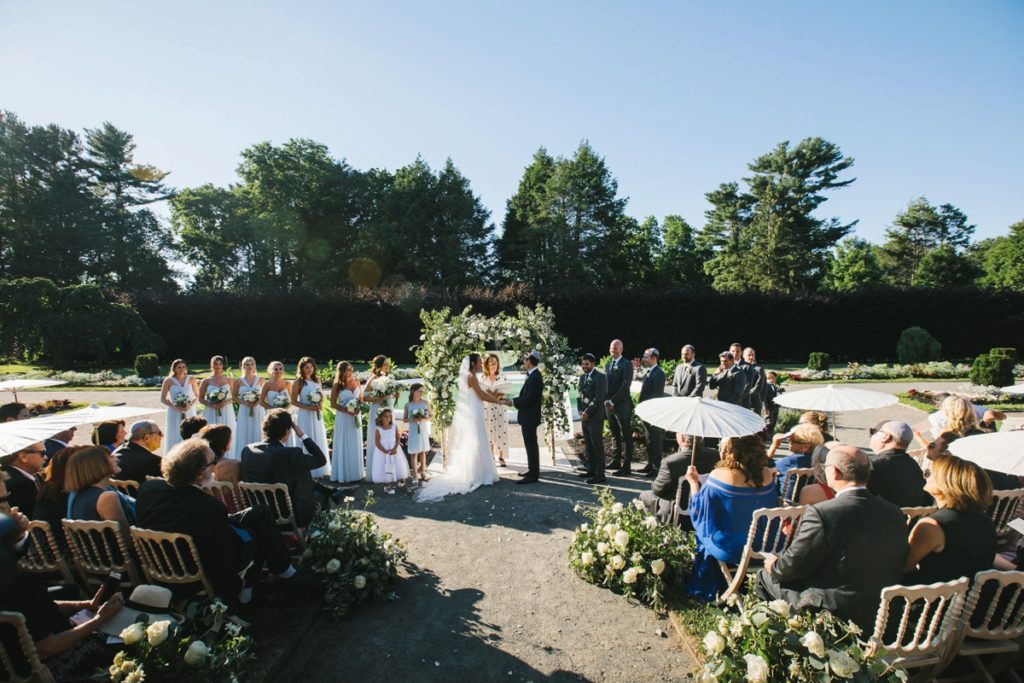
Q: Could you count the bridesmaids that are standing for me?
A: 7